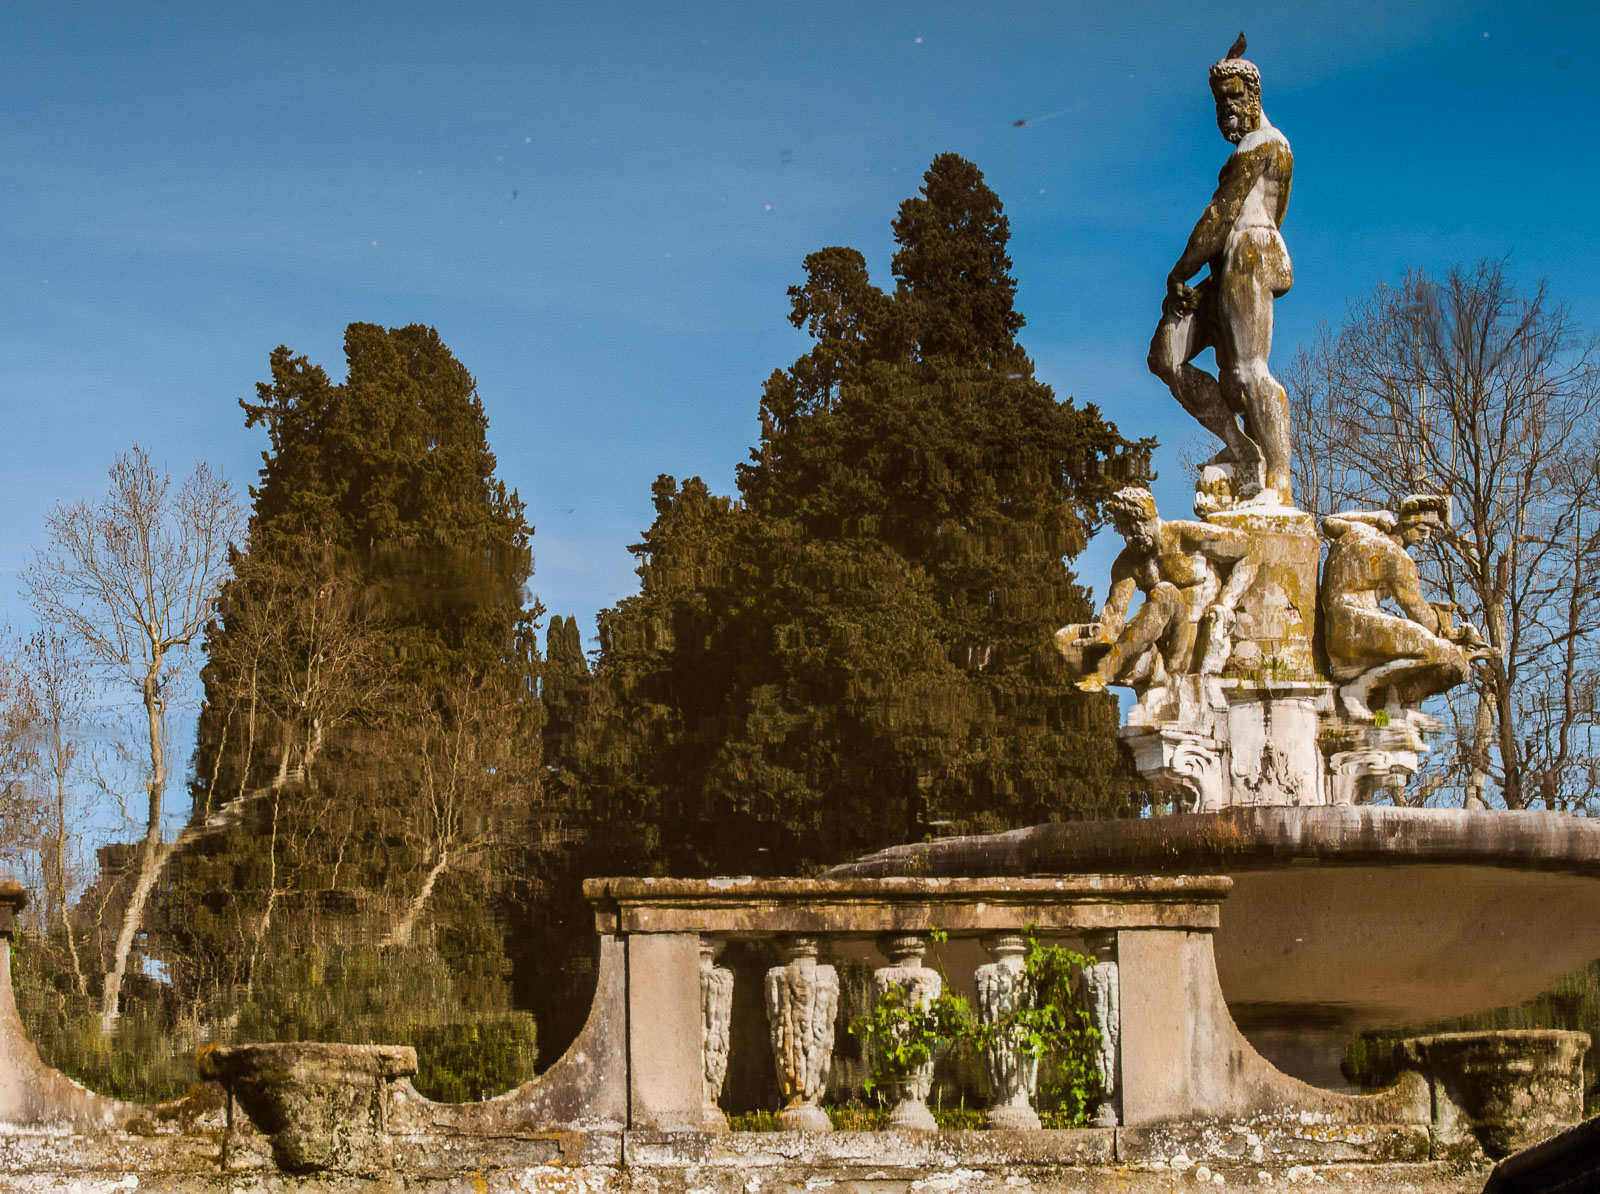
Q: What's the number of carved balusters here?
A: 5